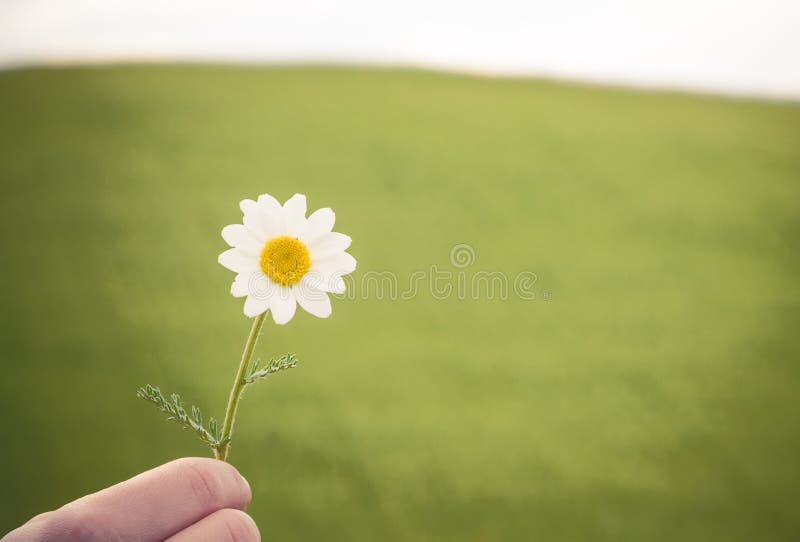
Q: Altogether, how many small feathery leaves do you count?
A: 2